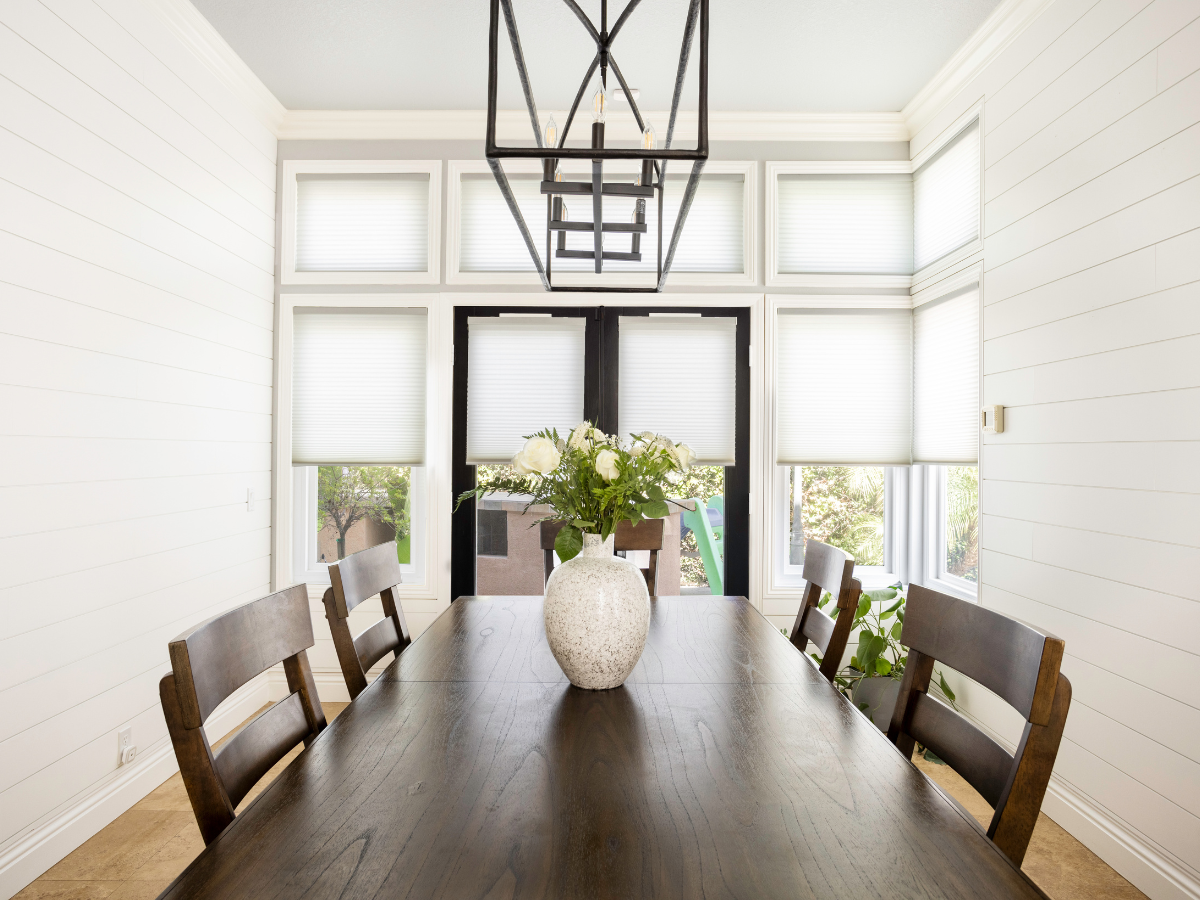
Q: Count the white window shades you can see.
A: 9